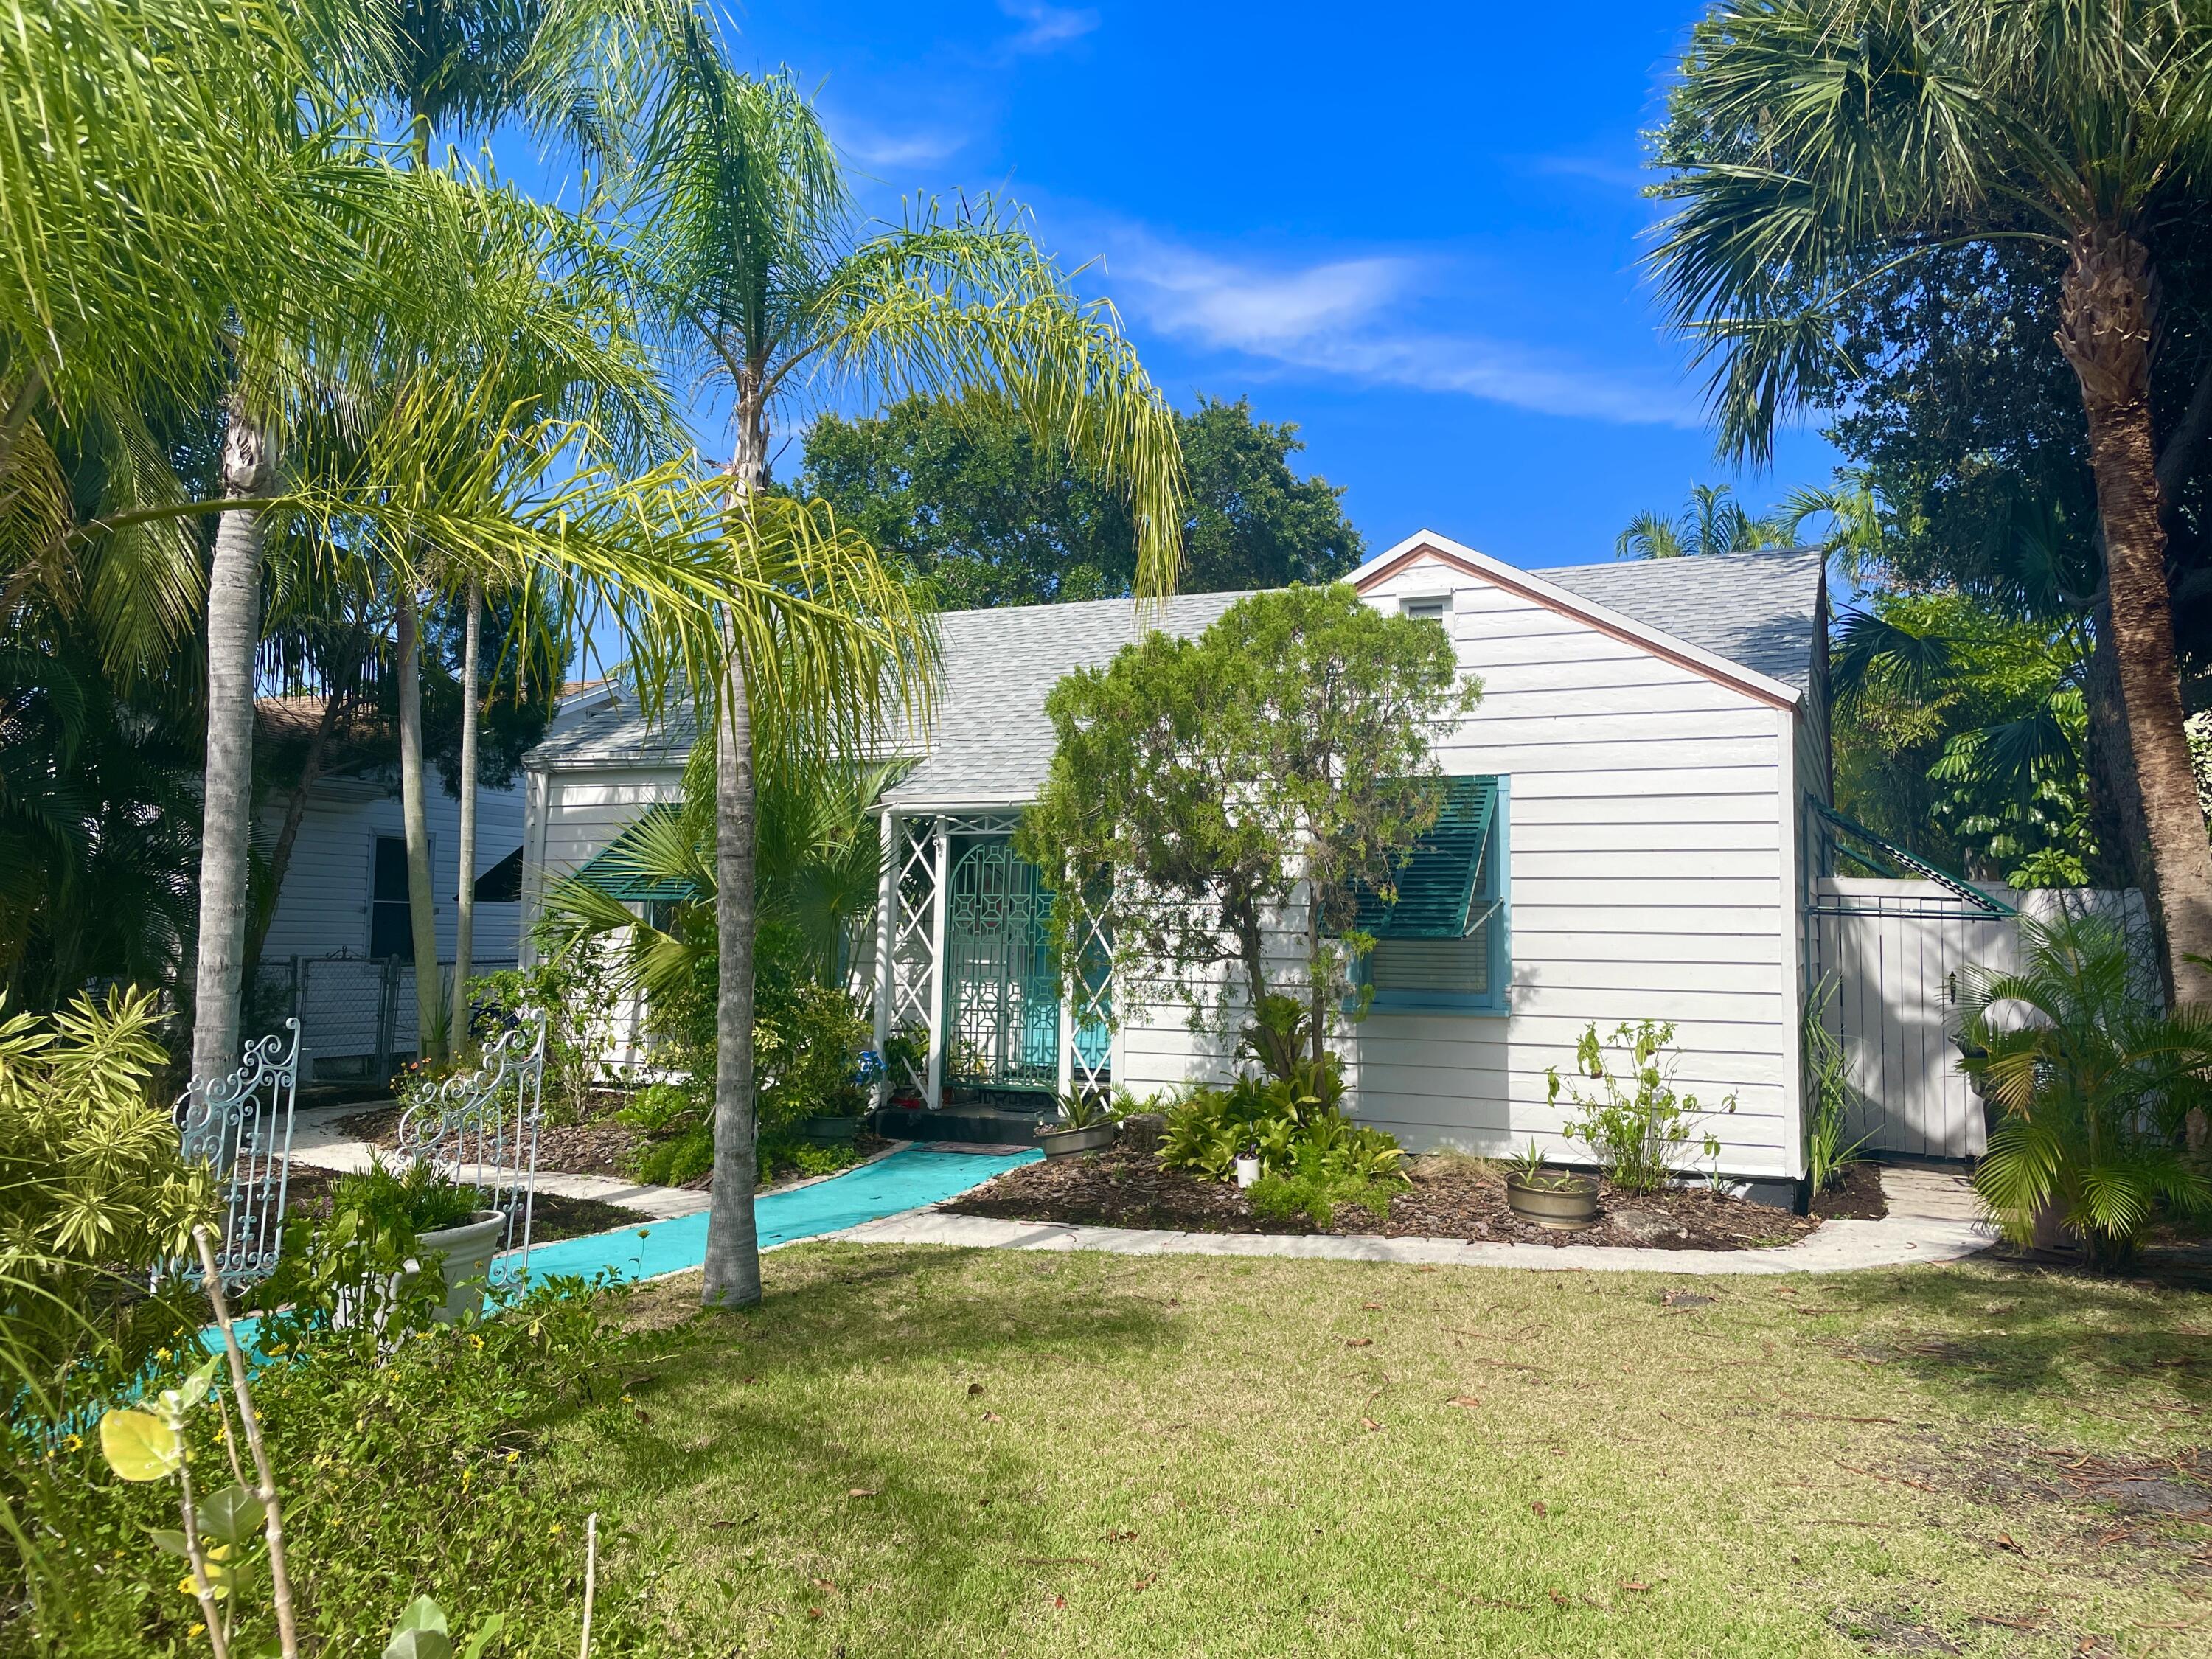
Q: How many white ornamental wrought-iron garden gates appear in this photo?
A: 2